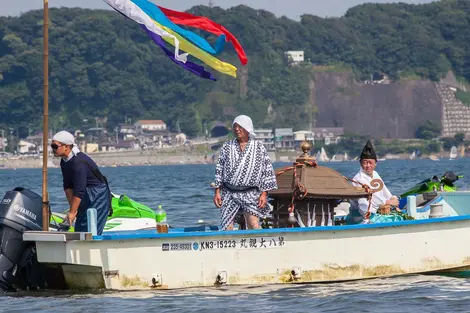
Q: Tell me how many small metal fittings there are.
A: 3